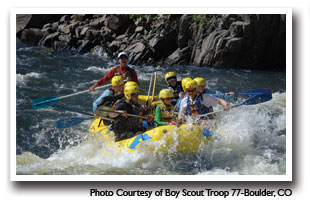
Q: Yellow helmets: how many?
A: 7